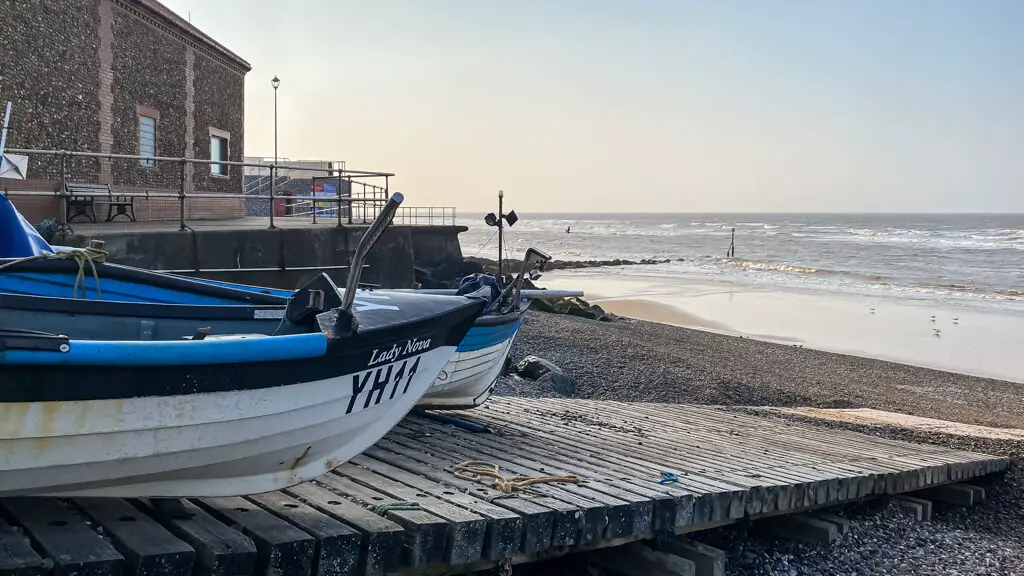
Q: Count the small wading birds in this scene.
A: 5